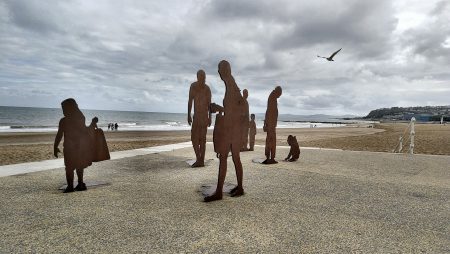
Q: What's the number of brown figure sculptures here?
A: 7